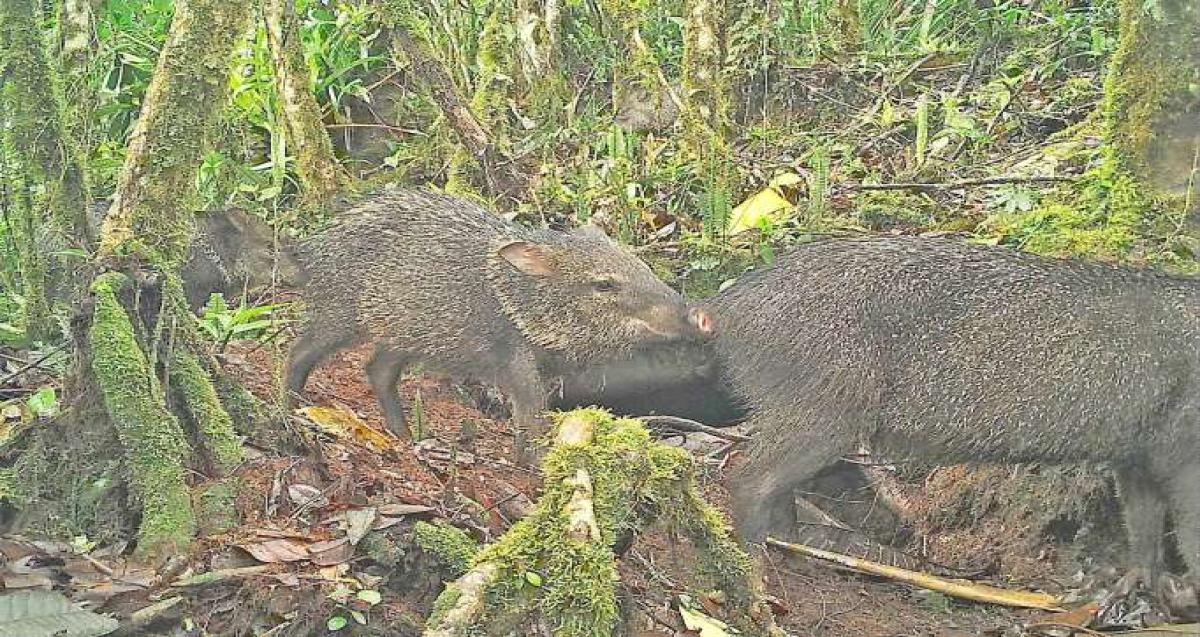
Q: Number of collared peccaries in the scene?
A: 3